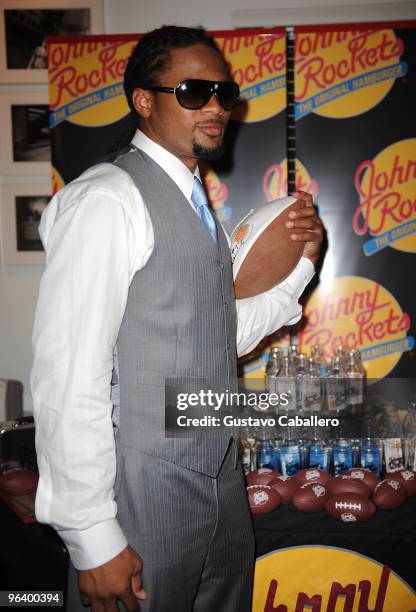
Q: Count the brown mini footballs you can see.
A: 11